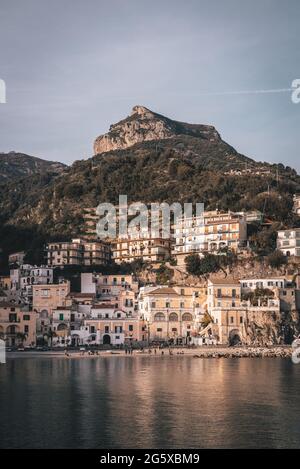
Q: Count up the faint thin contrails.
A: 1